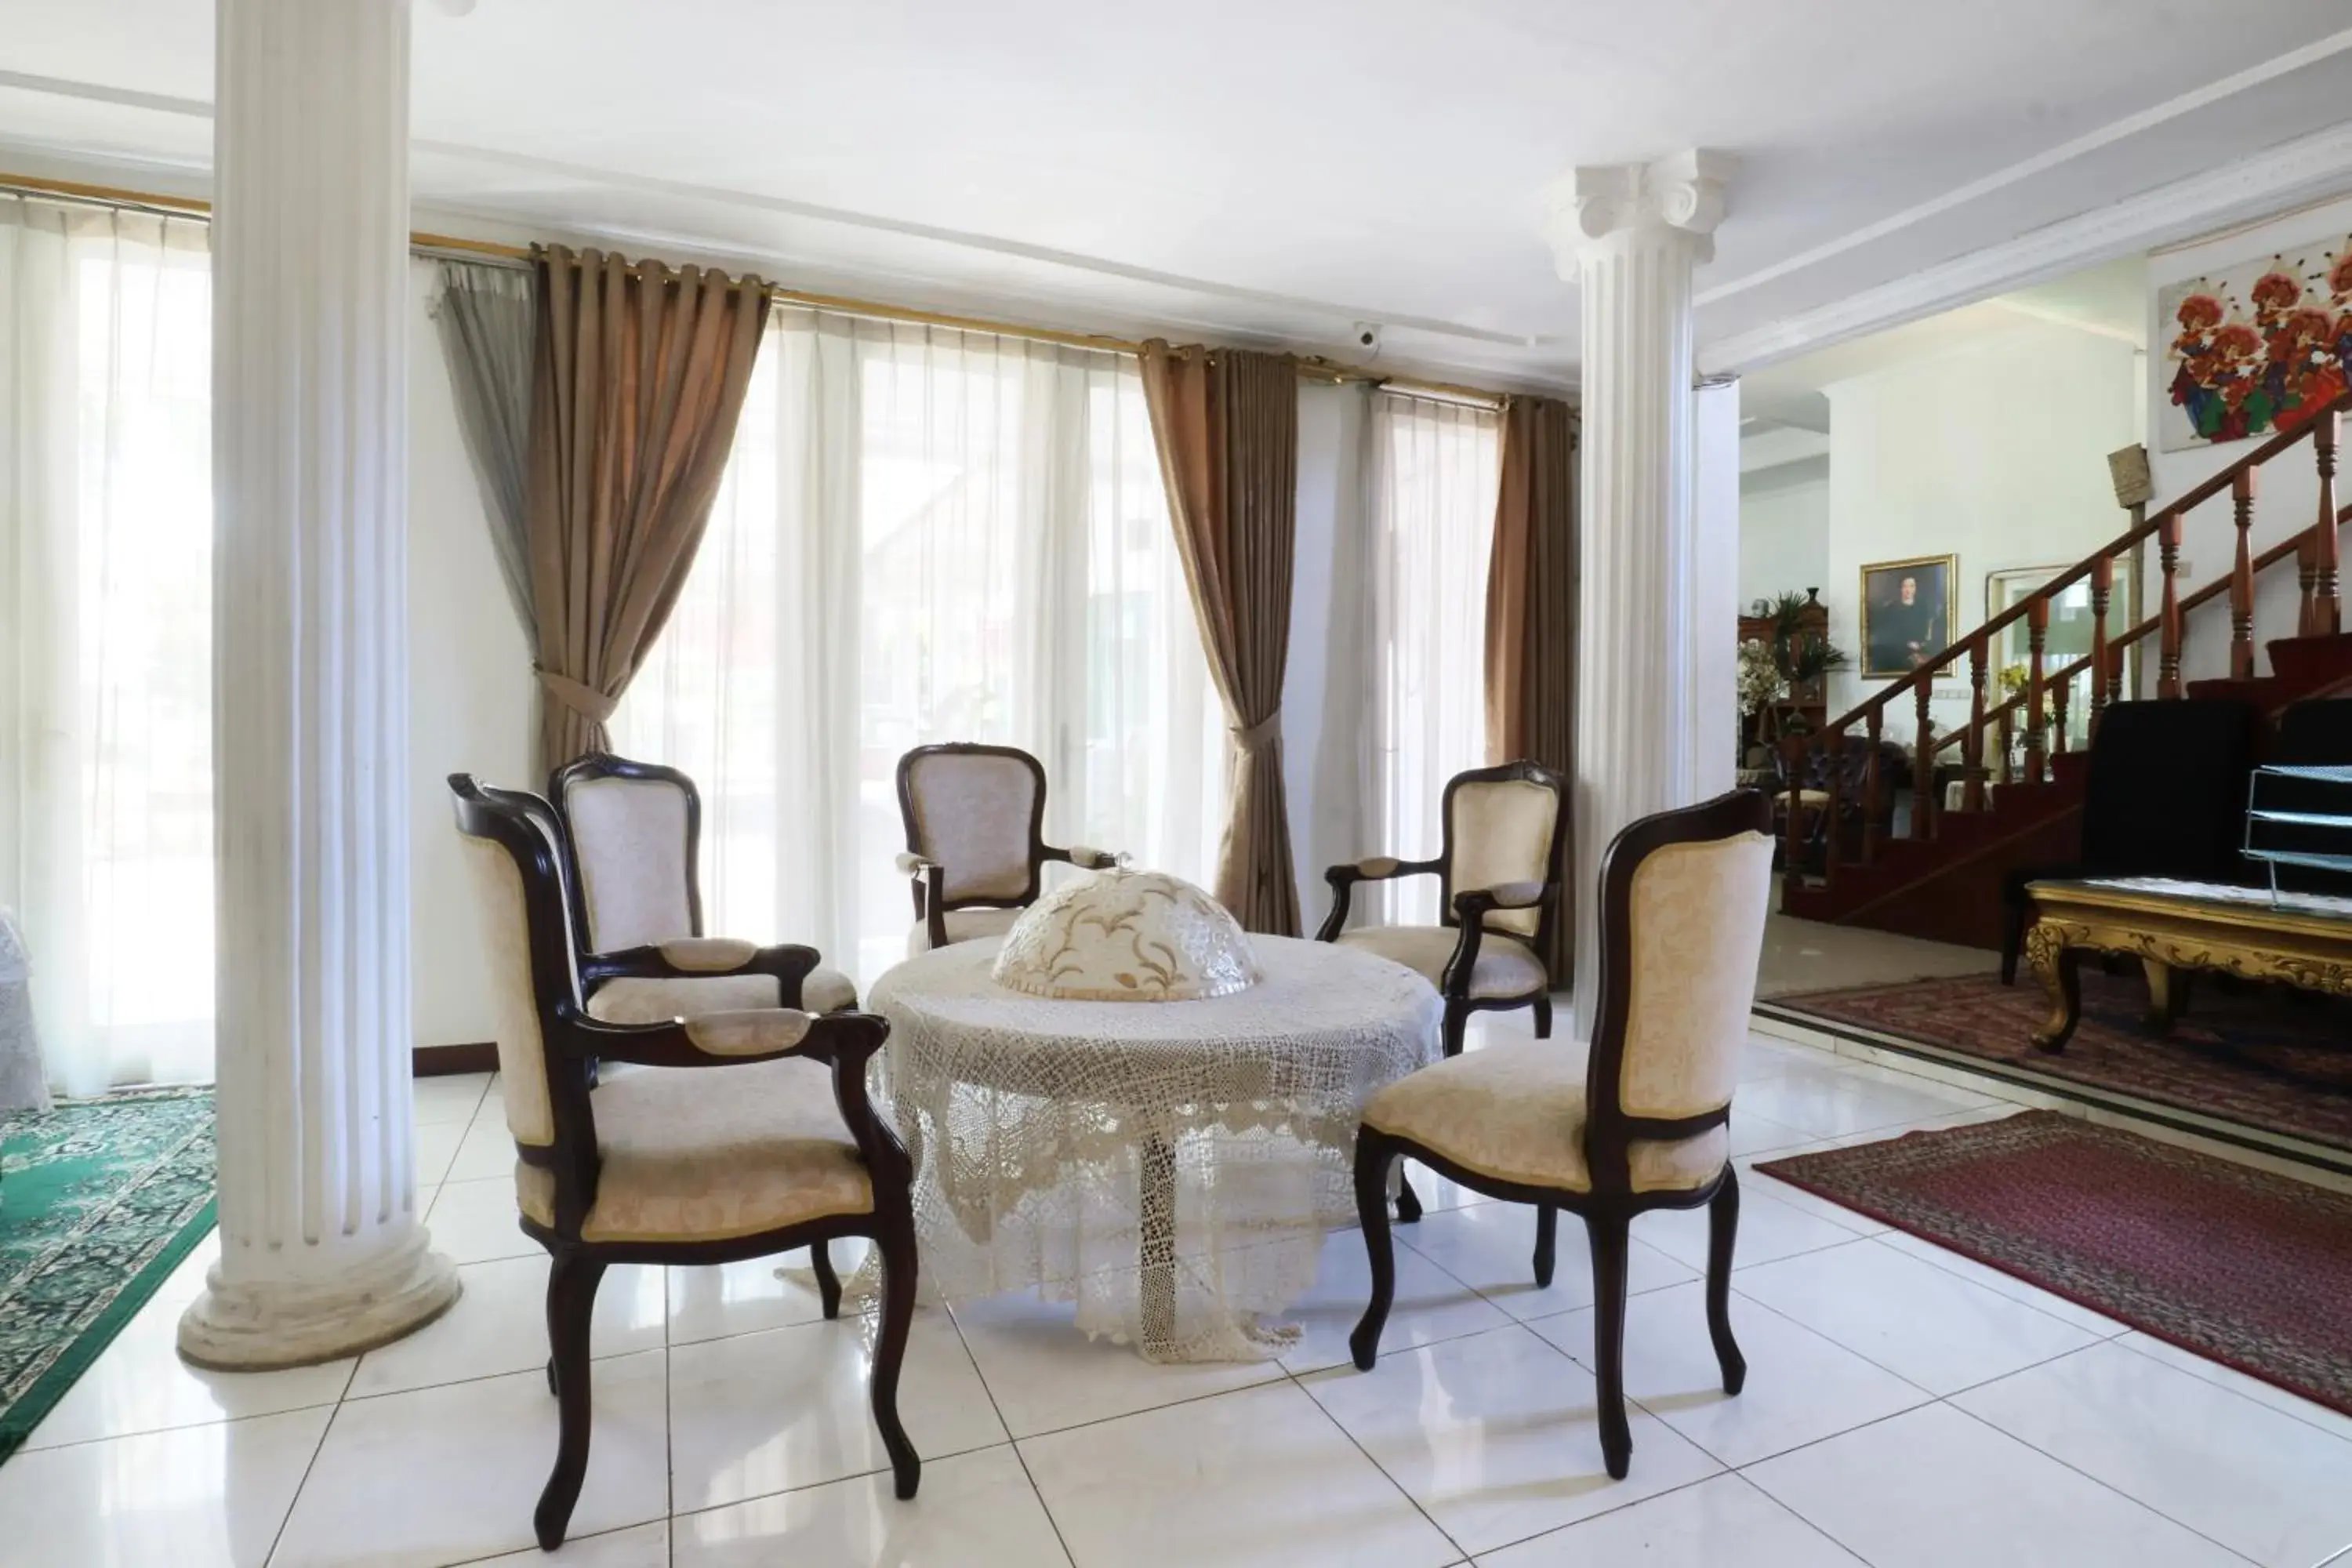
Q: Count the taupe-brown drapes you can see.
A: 3